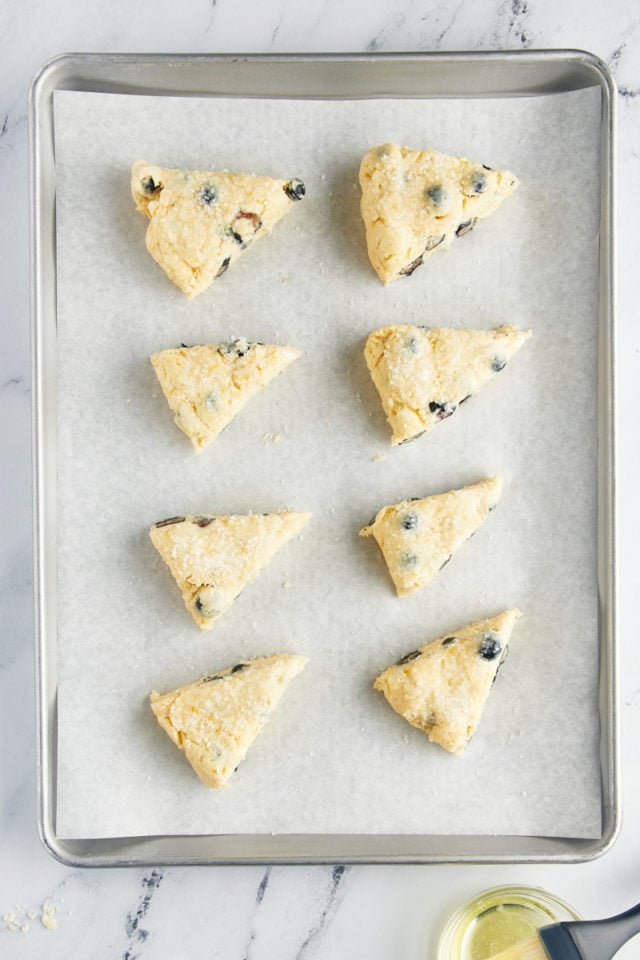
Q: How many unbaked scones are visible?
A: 8